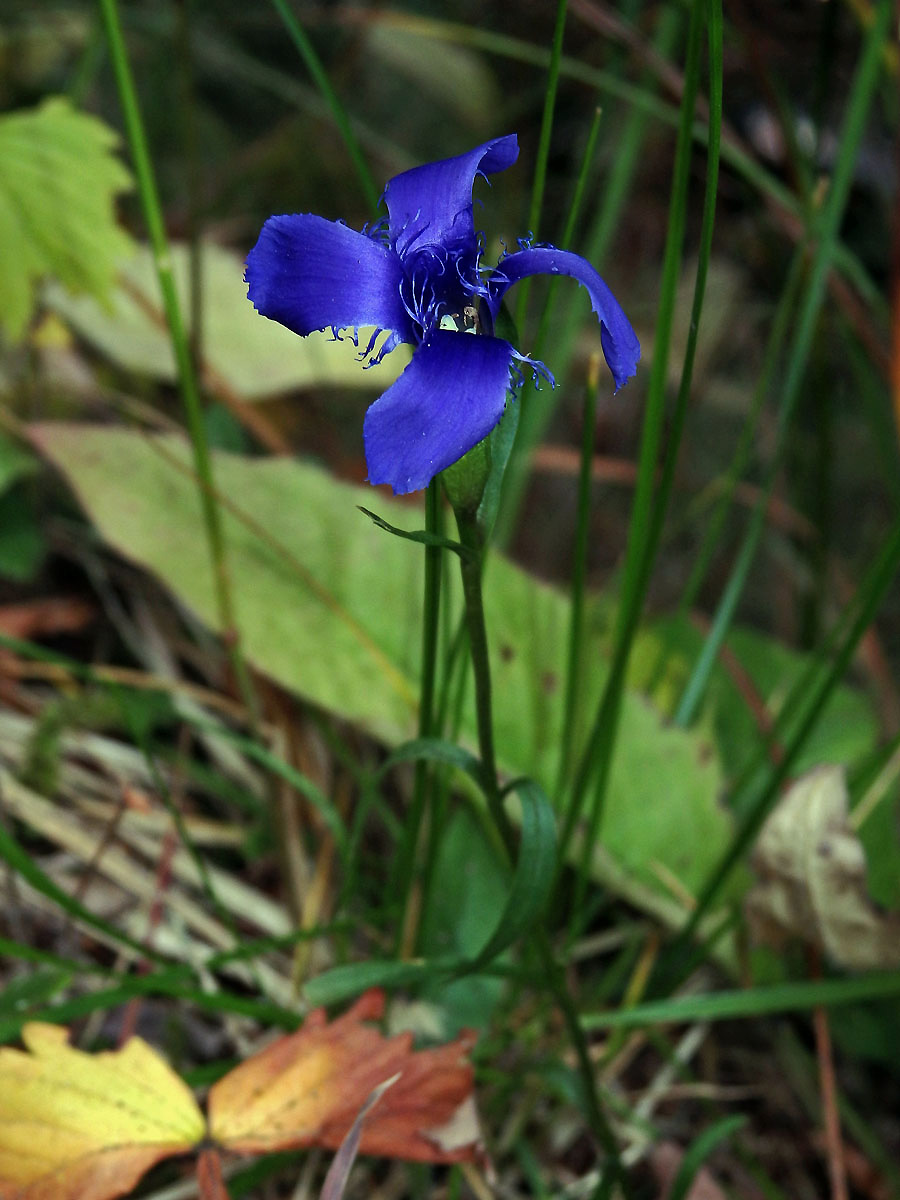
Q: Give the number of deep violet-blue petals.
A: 4